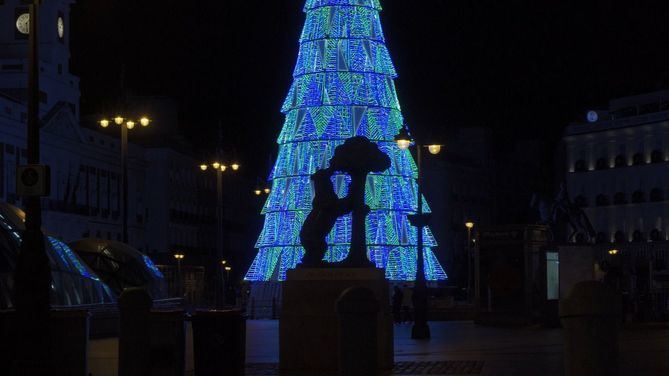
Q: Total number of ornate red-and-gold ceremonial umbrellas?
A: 0